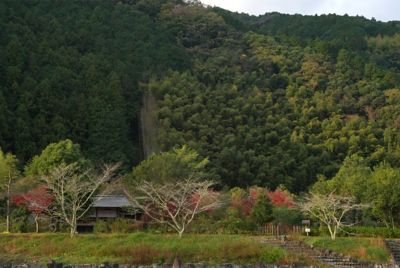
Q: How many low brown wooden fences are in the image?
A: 1